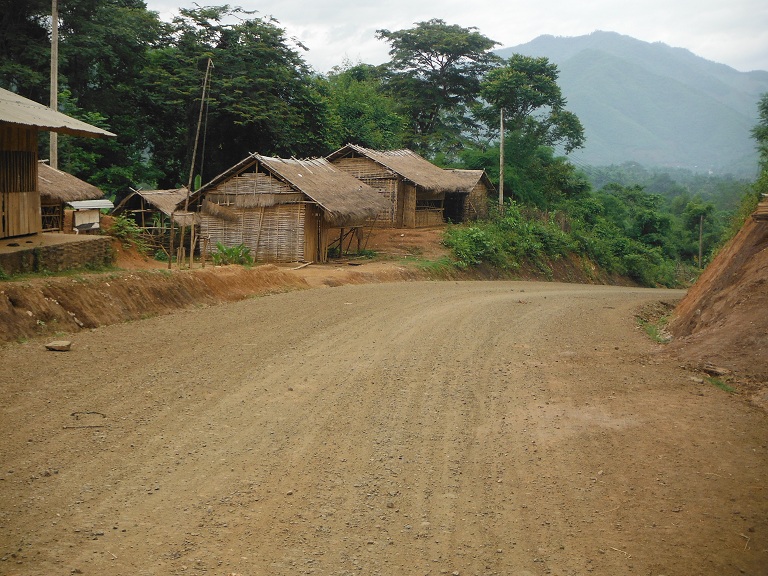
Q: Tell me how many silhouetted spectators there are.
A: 0